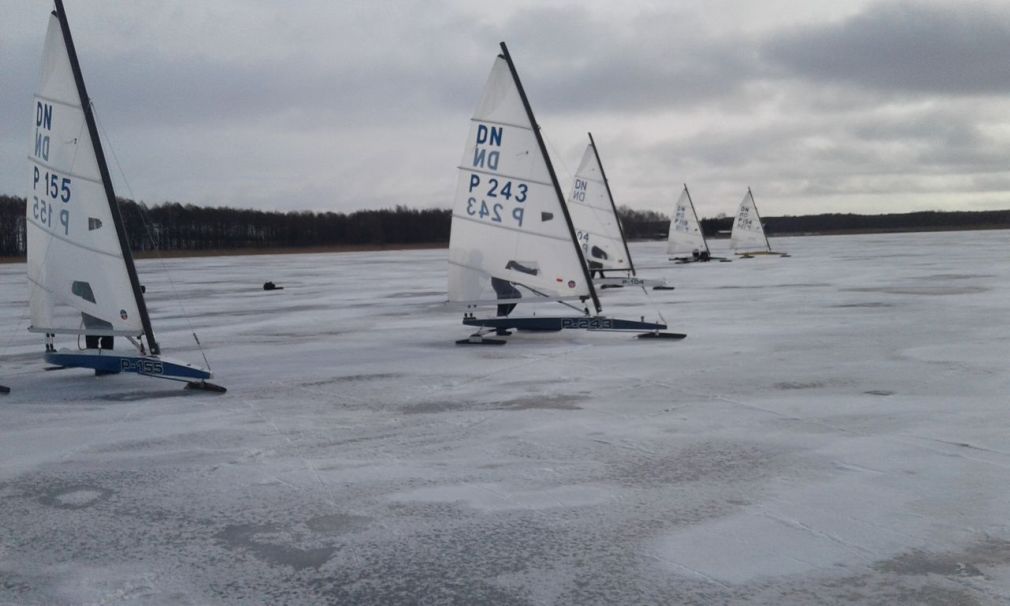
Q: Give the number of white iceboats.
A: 1